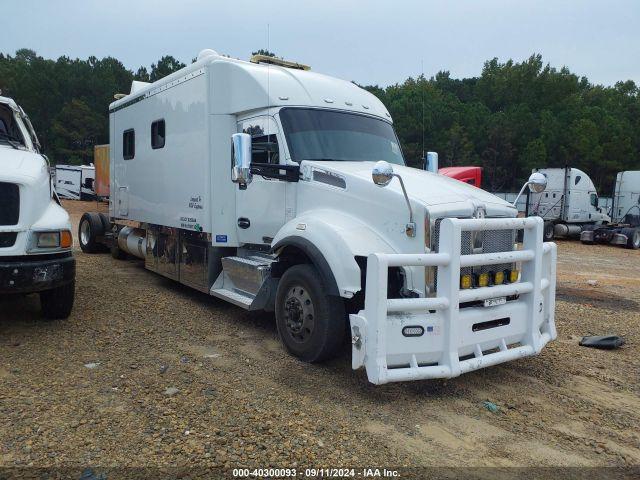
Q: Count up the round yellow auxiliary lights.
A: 4